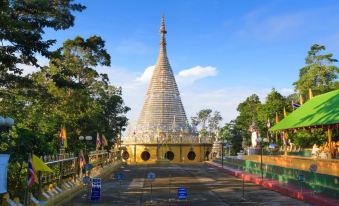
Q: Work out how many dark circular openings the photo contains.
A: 5